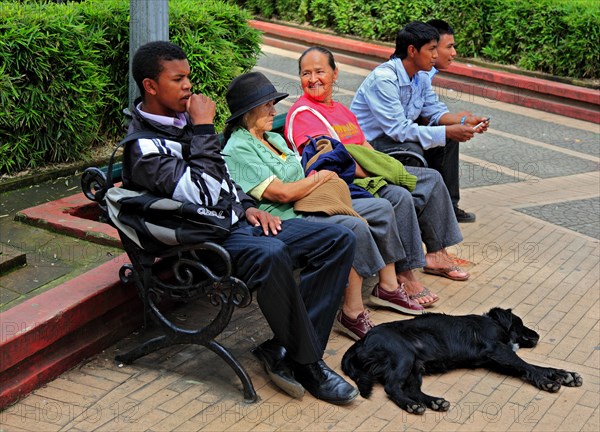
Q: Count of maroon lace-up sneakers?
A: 2